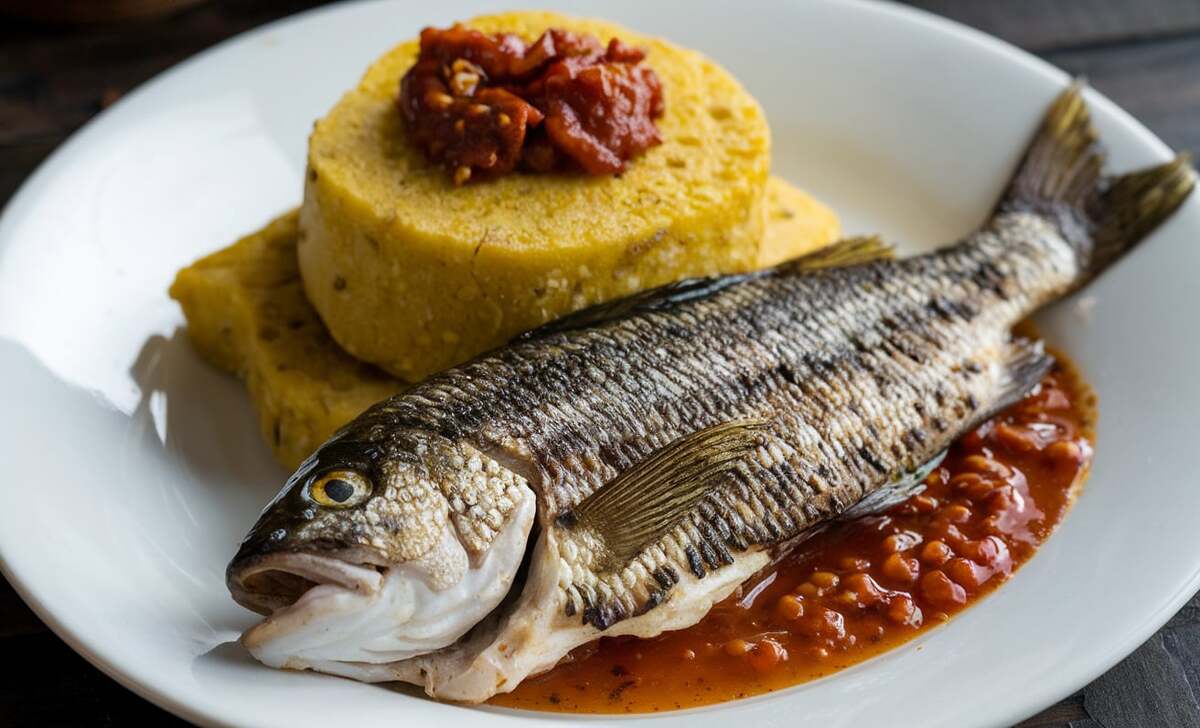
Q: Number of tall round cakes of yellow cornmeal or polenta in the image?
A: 1